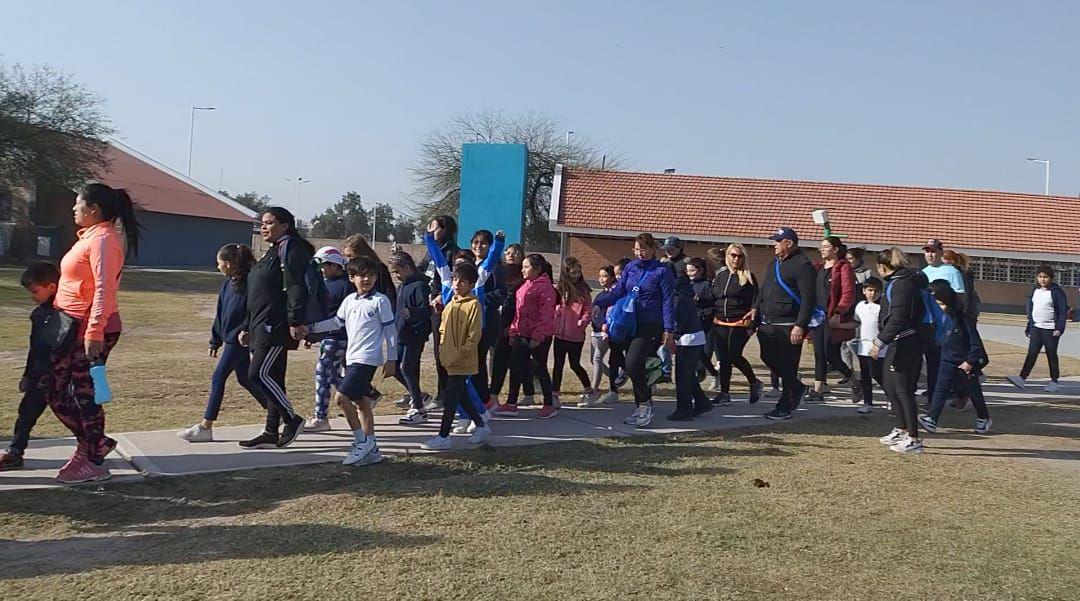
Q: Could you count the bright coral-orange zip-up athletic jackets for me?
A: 1